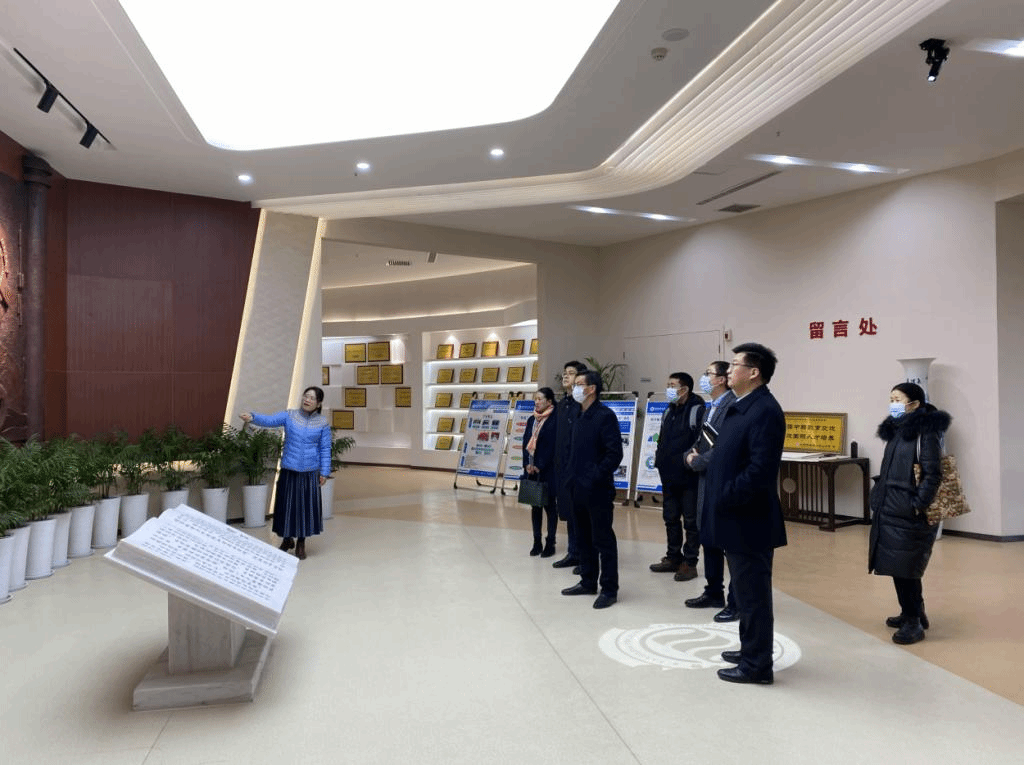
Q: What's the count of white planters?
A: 11